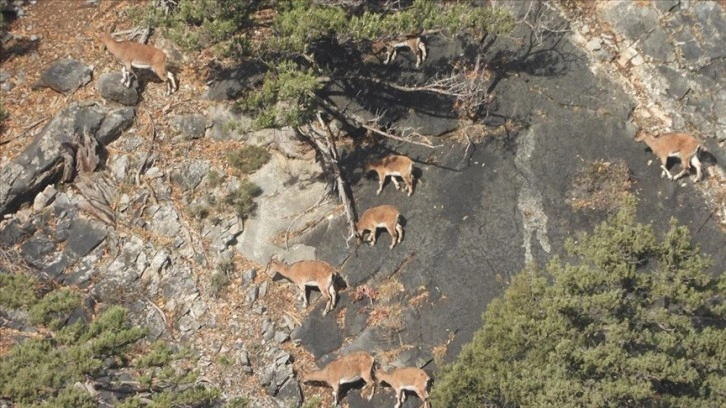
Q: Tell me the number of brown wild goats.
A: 8